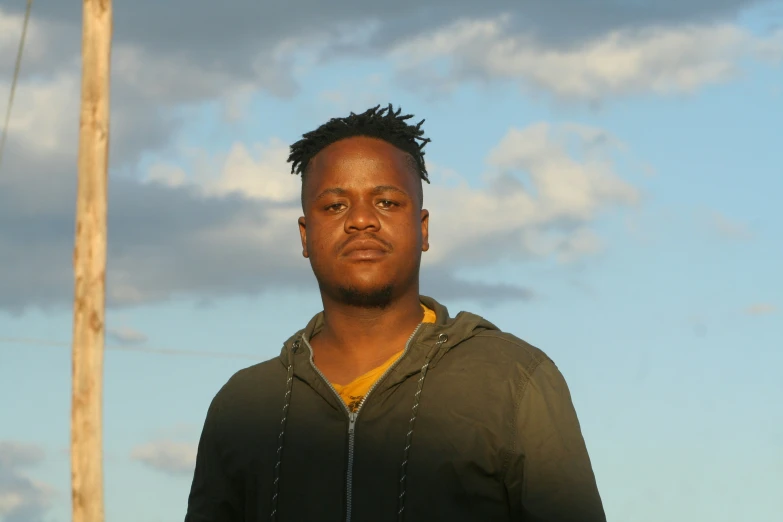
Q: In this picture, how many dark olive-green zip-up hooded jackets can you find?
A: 1